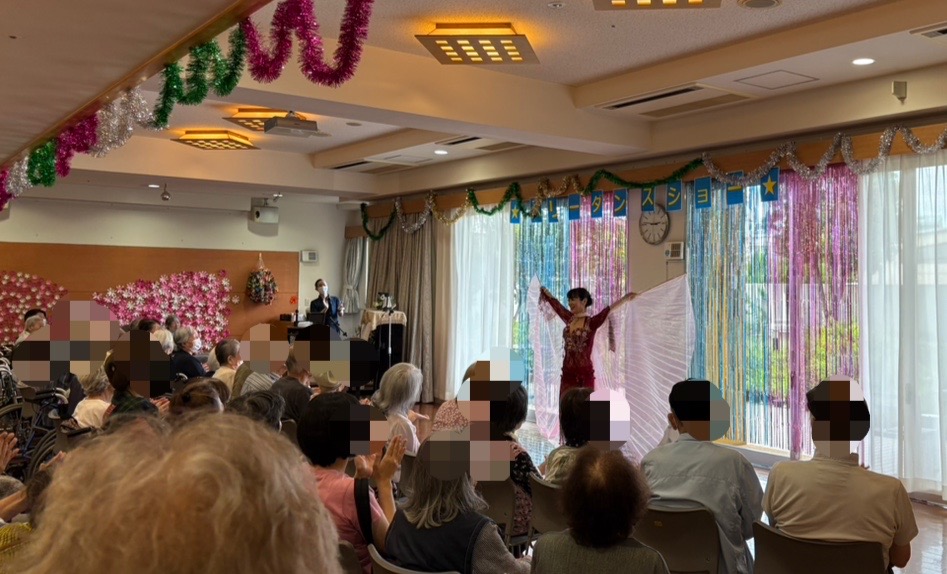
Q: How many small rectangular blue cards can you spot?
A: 11